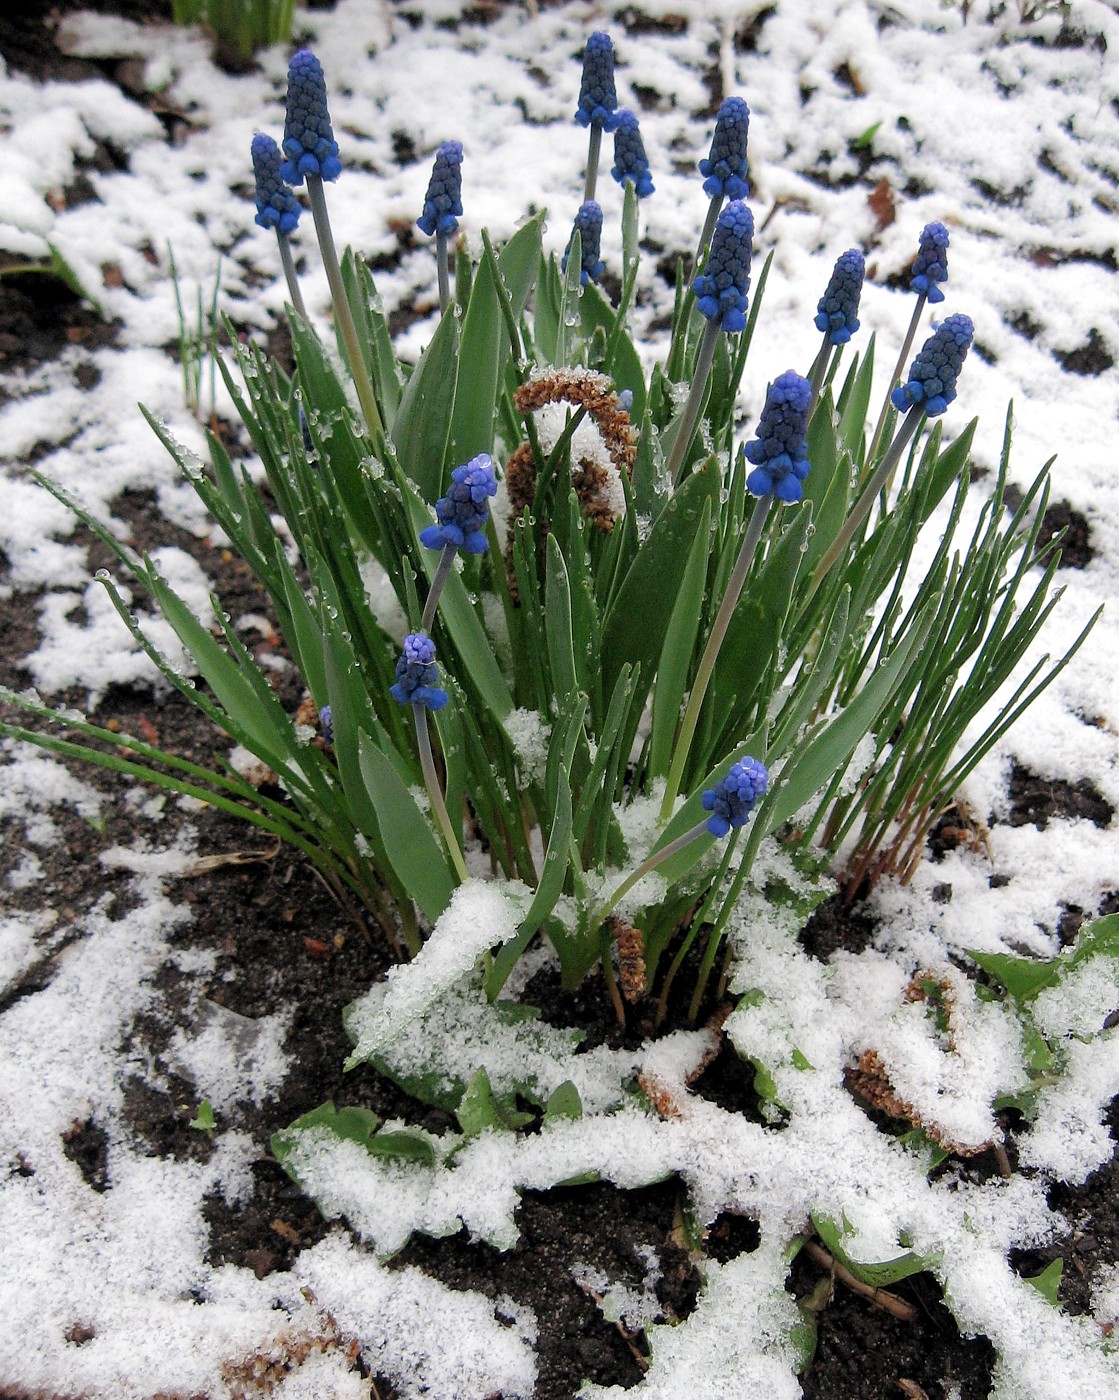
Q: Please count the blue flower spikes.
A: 15